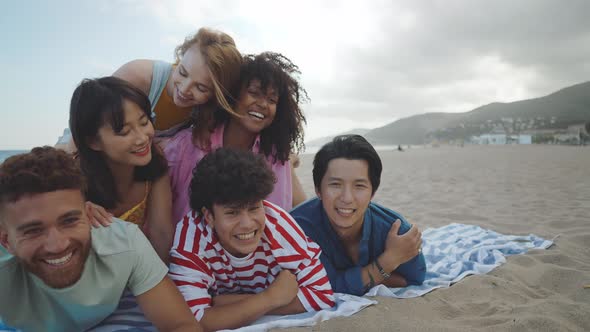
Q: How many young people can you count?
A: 6